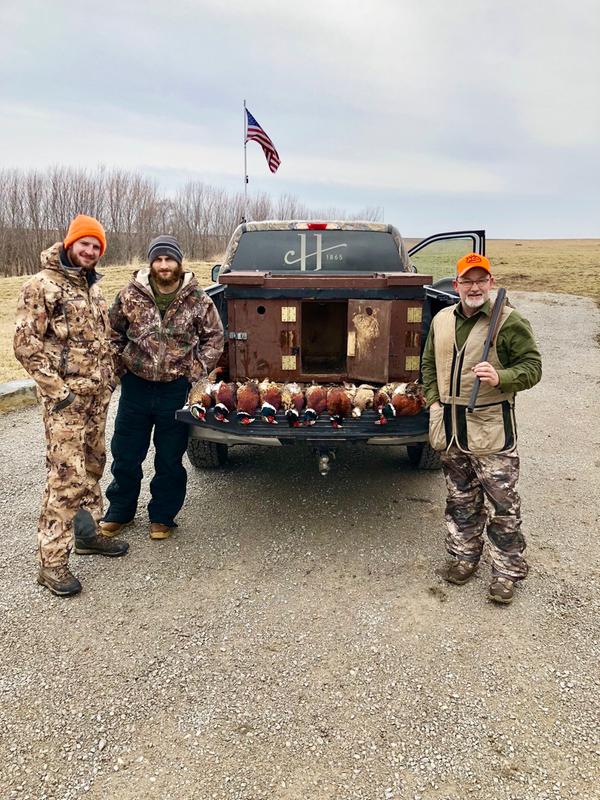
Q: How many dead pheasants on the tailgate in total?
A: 10